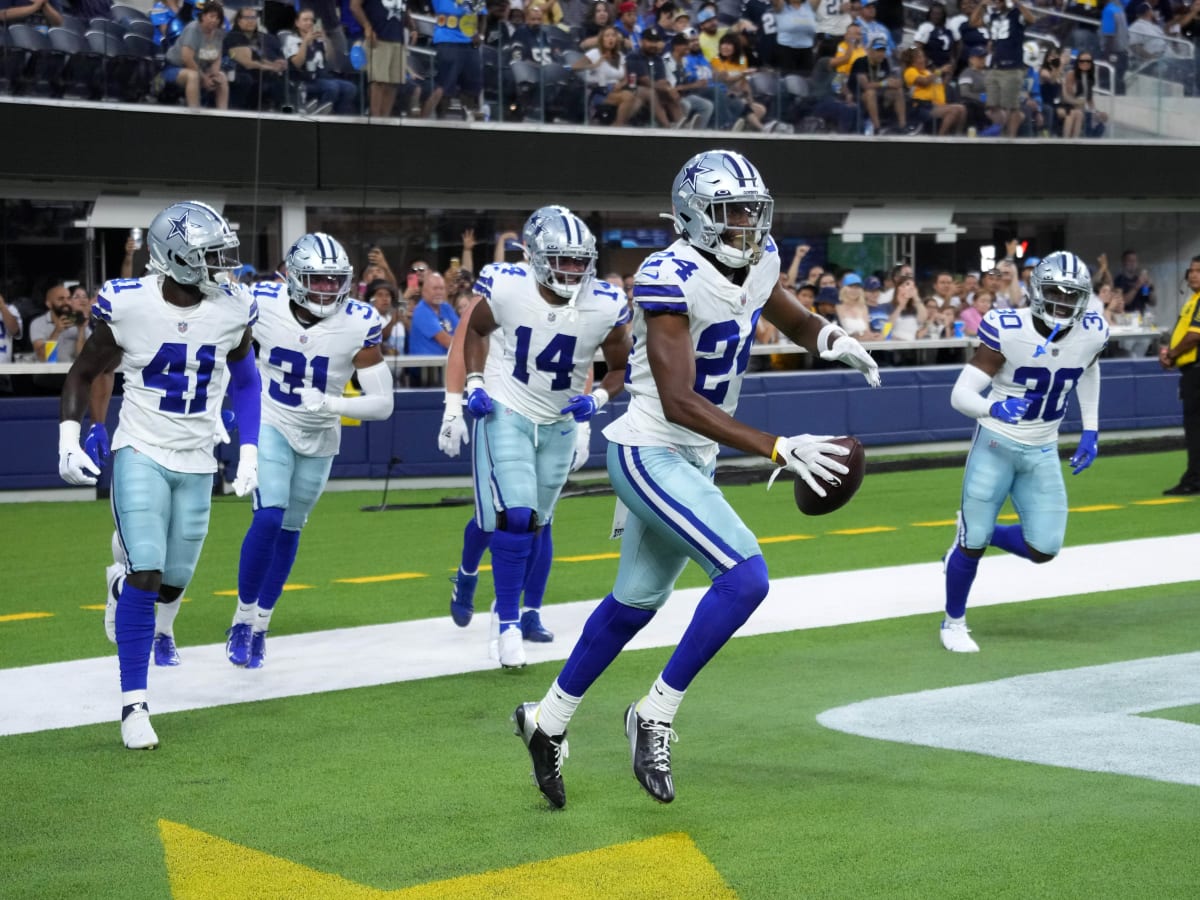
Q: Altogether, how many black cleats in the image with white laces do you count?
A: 2